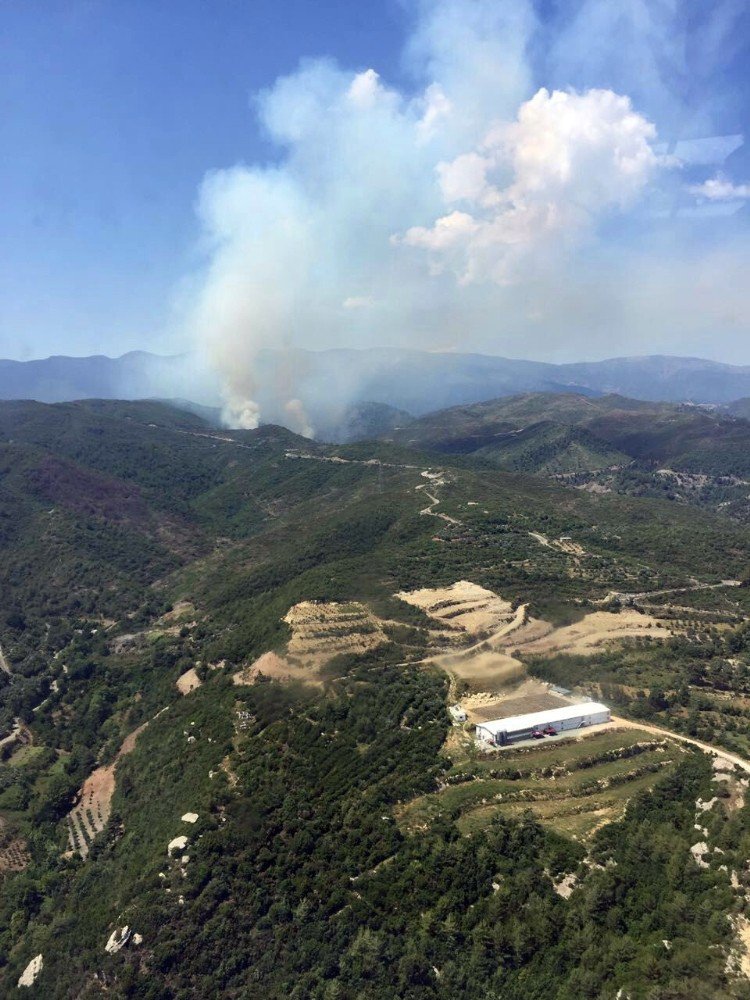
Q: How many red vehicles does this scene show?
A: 2